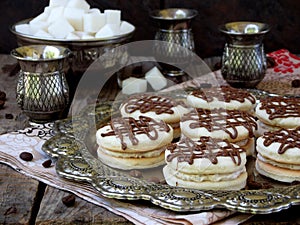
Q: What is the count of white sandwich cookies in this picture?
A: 7